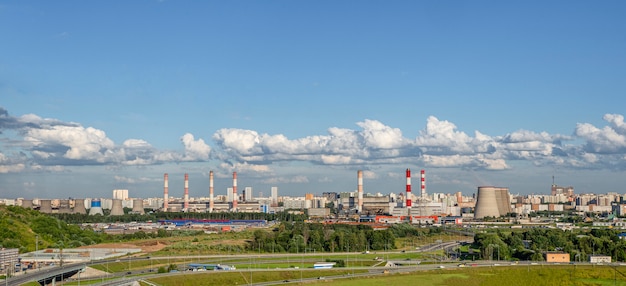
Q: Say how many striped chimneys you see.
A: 7